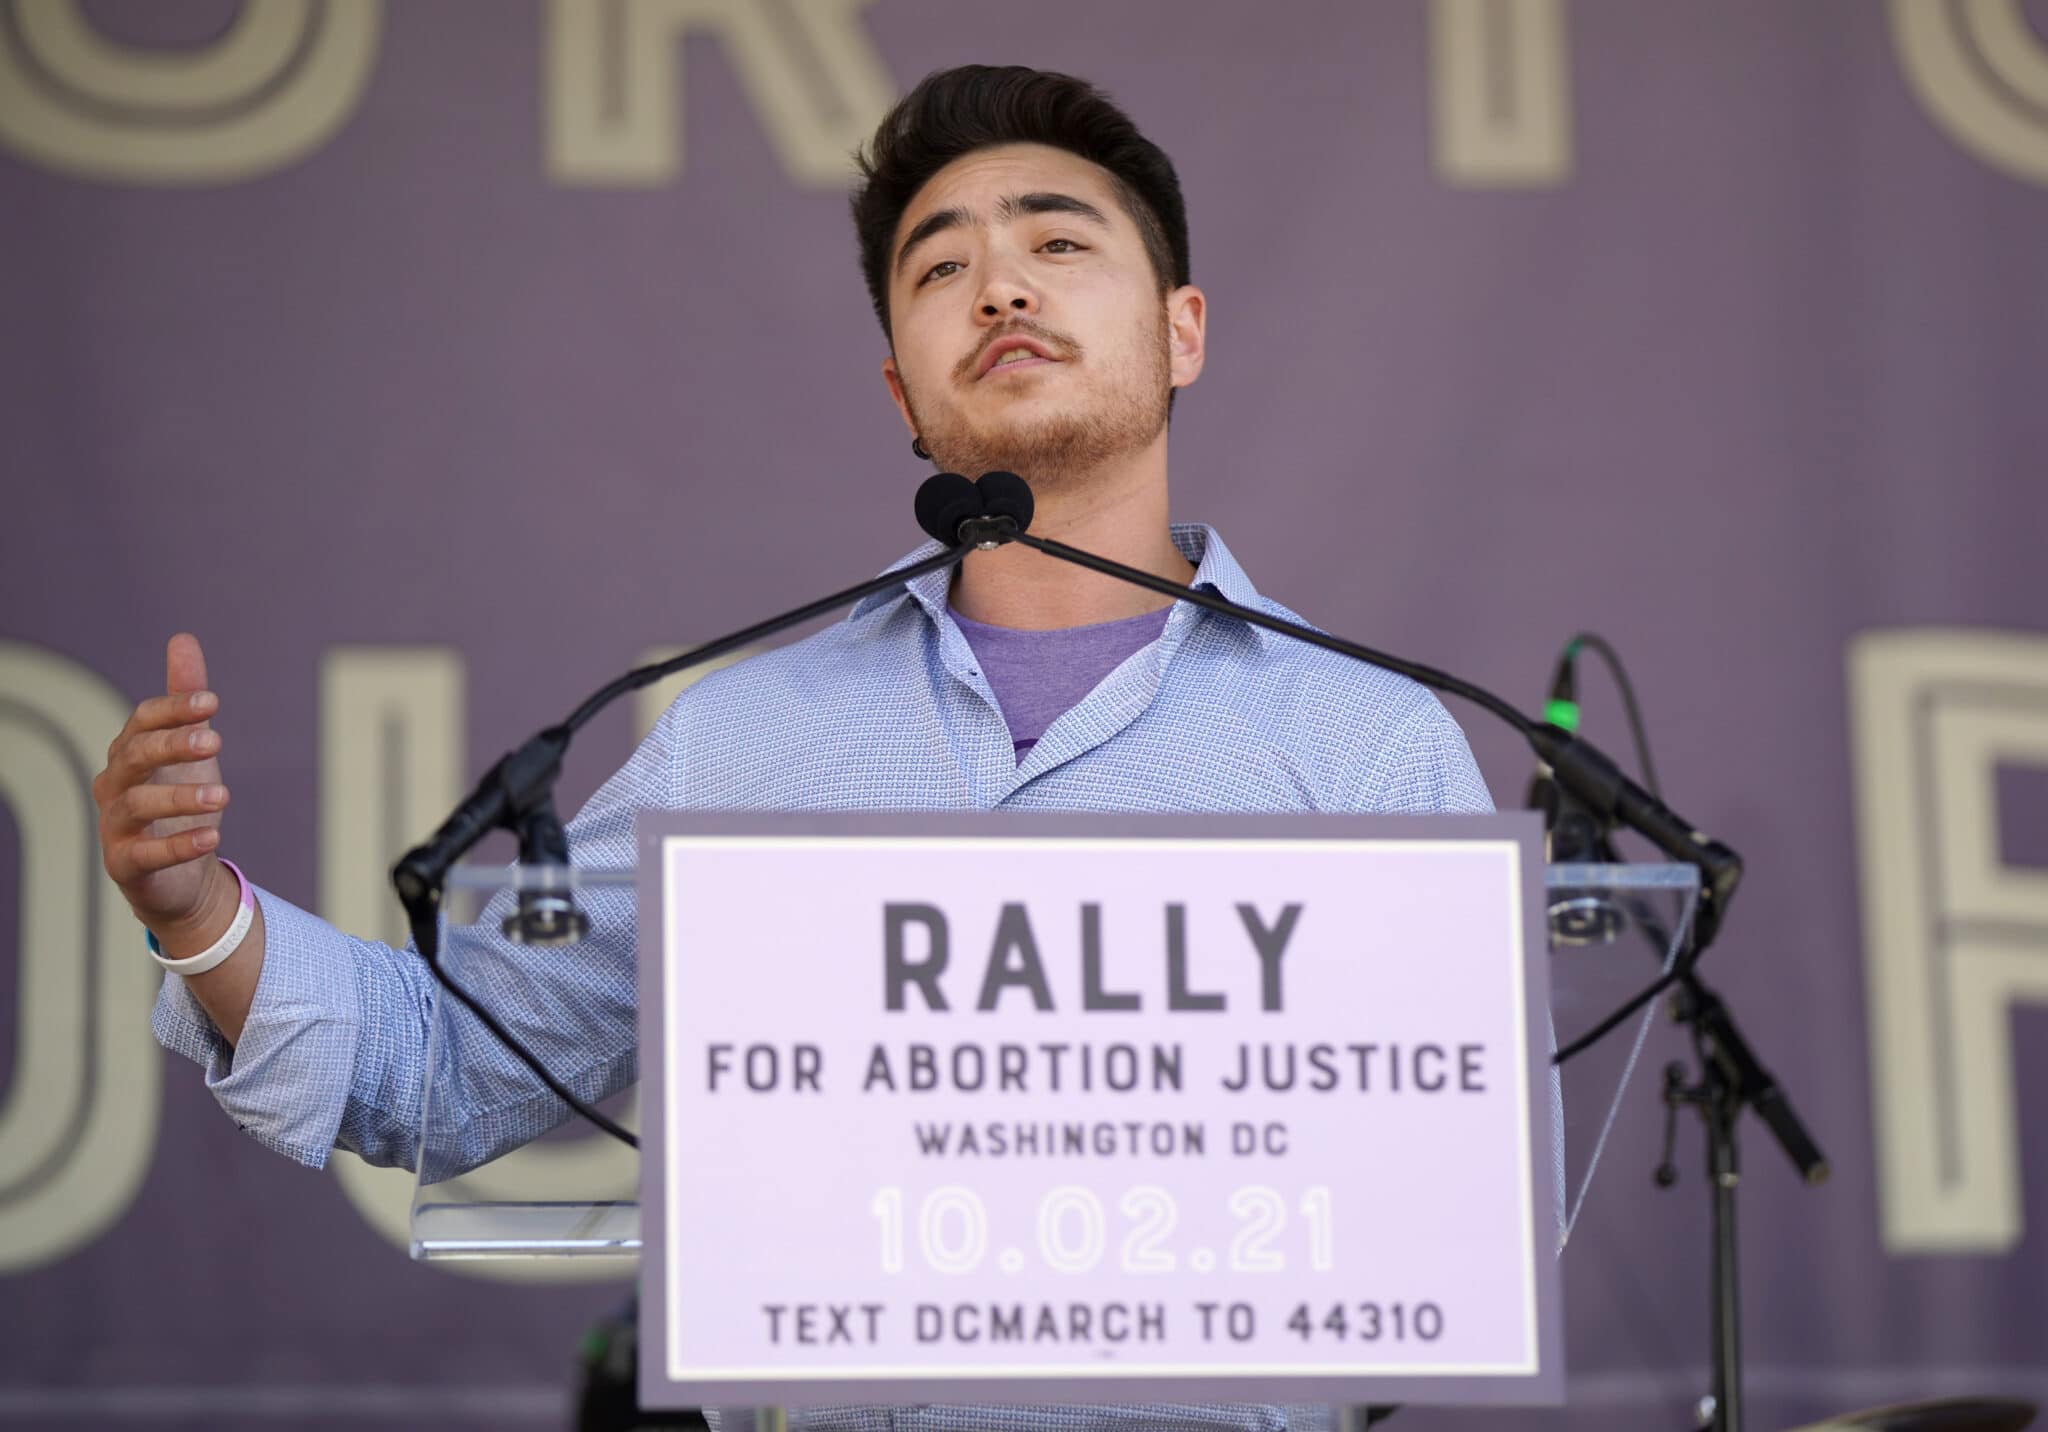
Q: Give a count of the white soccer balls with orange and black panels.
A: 0